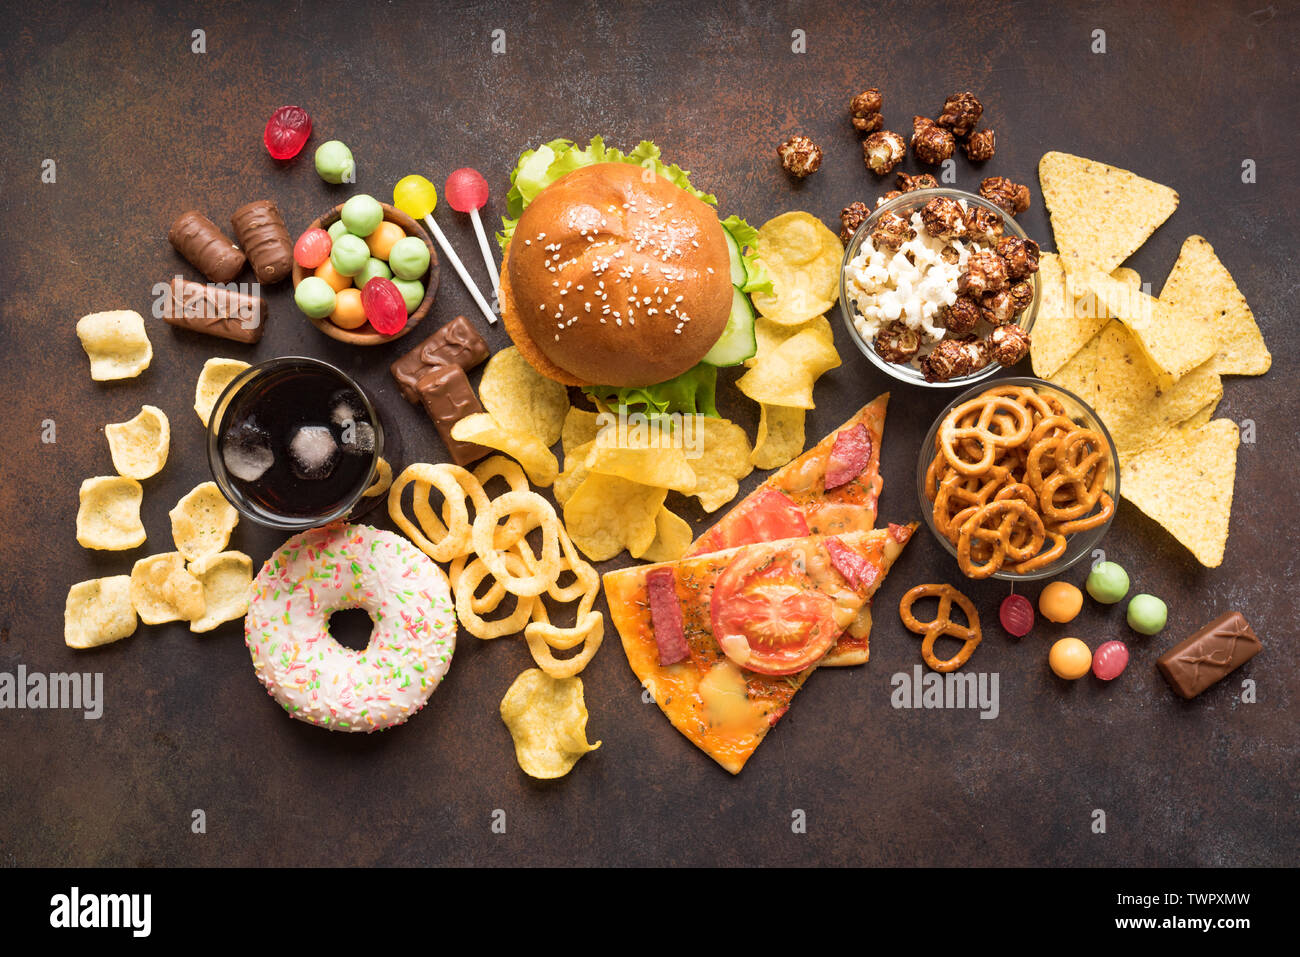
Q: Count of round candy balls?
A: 15